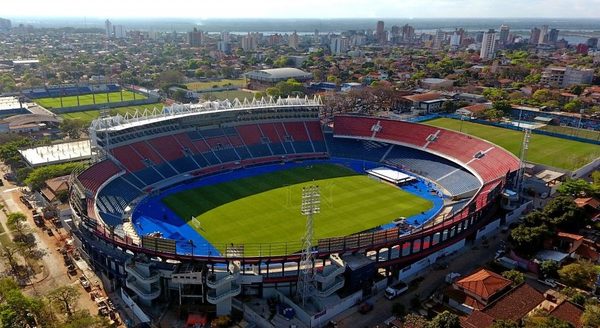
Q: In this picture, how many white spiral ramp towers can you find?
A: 3